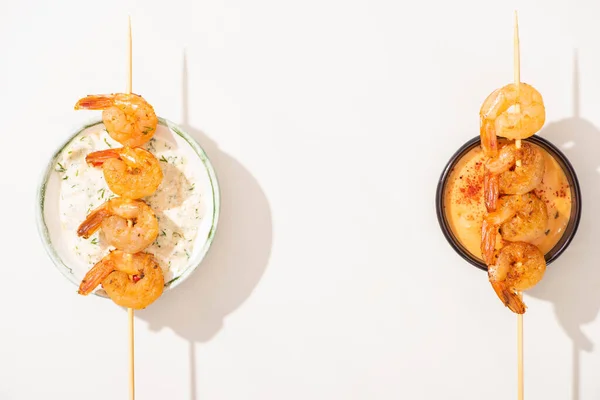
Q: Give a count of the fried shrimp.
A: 8